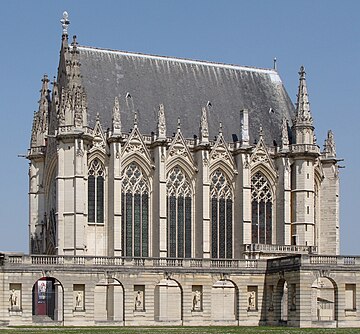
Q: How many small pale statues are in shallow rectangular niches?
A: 5